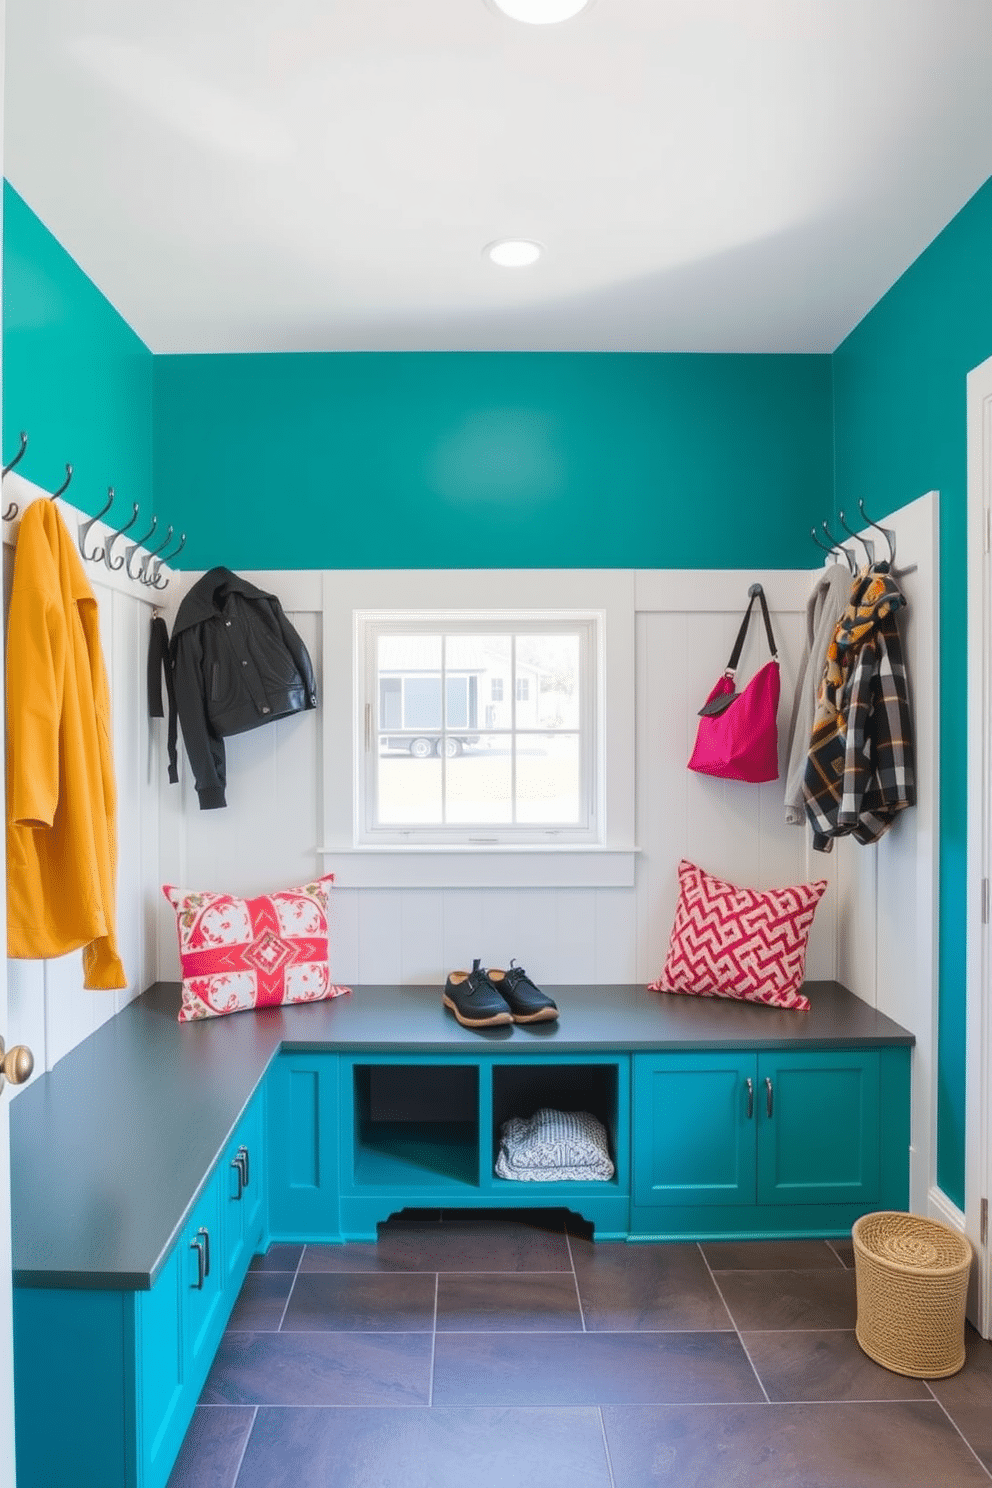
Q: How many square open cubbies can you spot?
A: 2